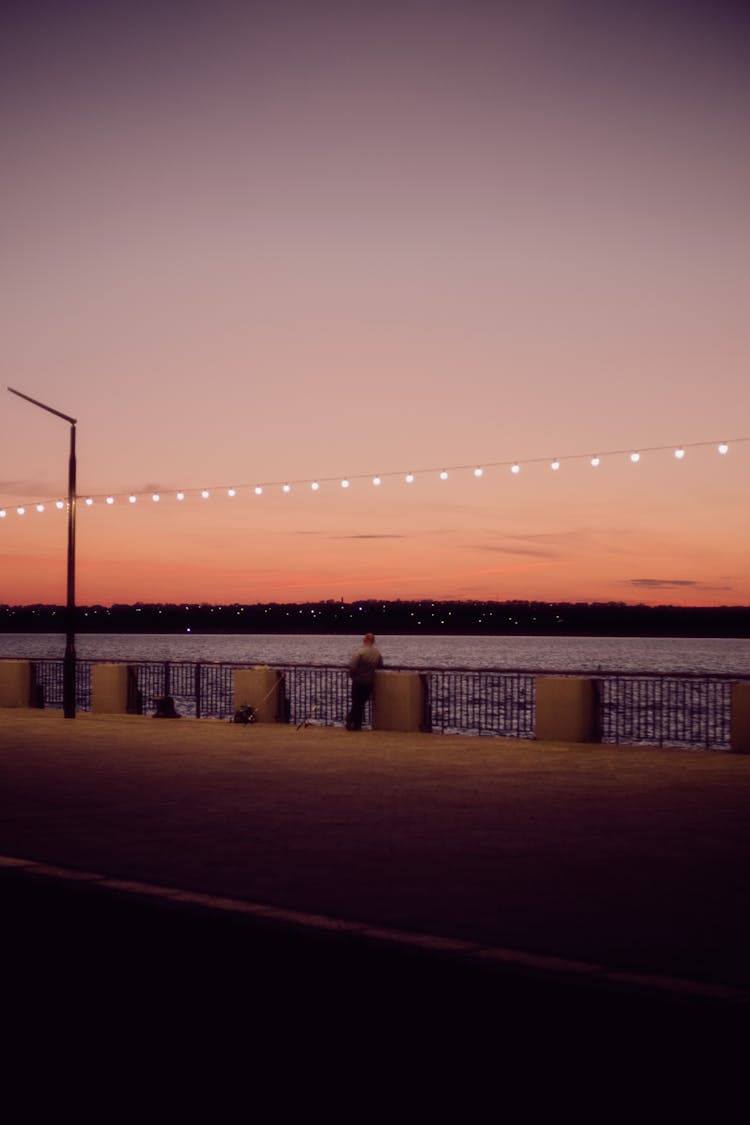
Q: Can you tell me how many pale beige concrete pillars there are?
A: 6